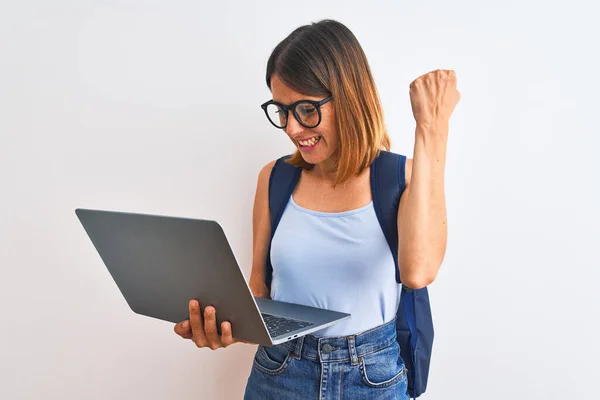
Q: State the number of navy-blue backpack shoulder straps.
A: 2